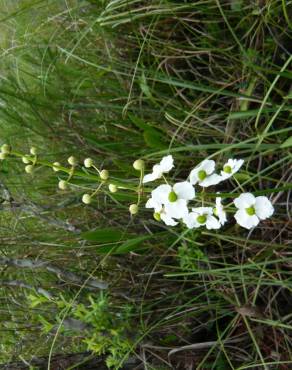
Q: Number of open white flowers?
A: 8